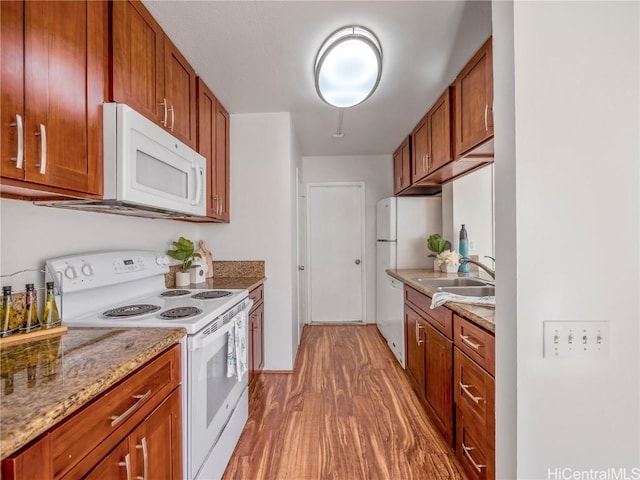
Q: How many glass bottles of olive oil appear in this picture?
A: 3